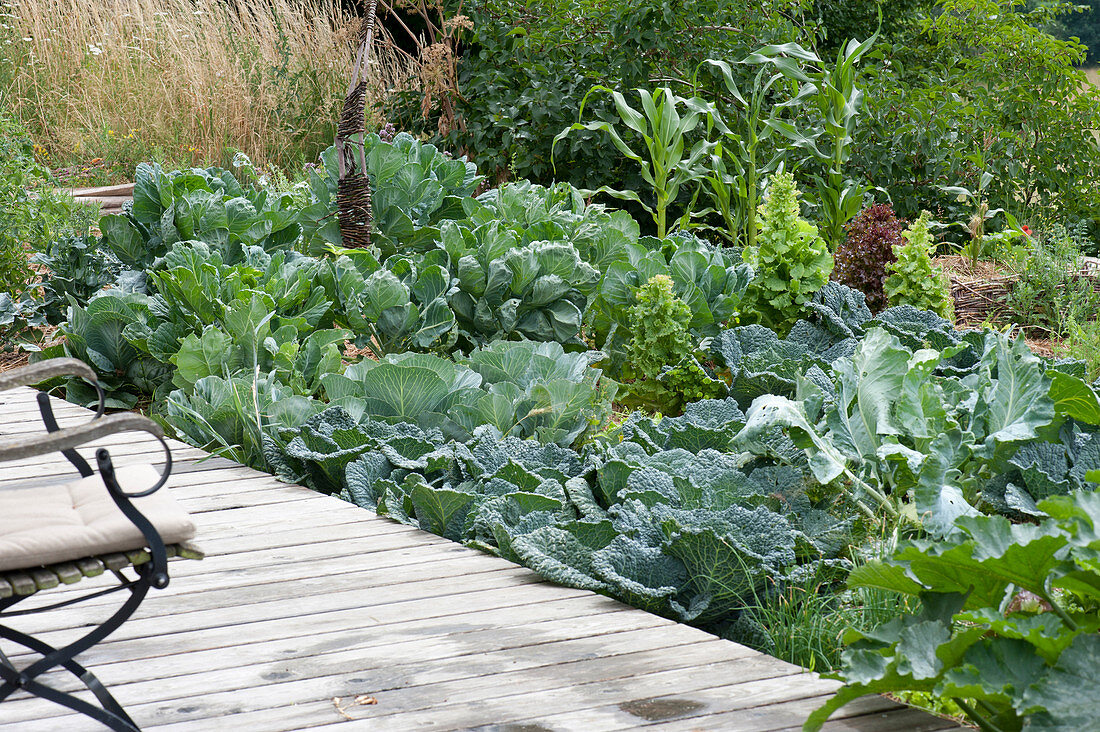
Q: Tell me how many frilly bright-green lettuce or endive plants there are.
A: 3